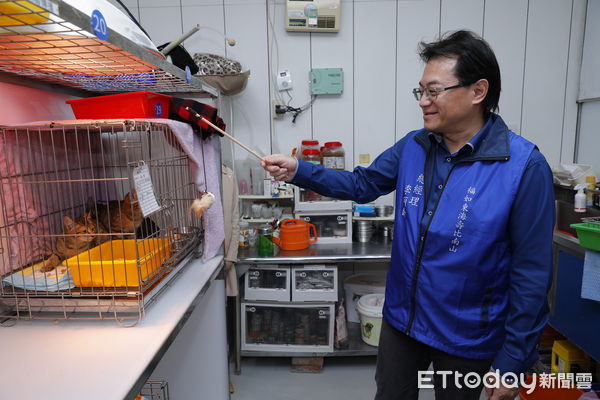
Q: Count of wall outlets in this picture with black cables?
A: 1